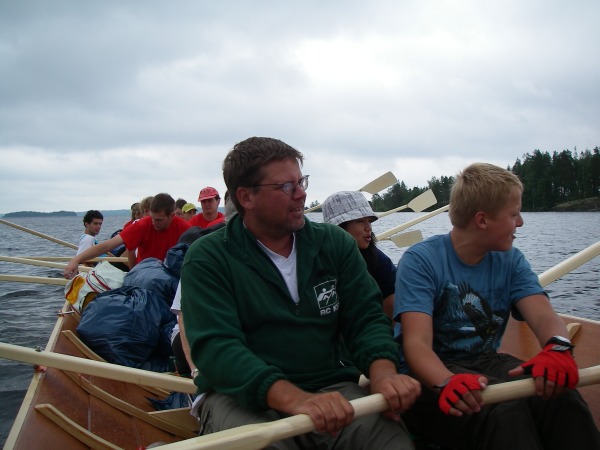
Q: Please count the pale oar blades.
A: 3